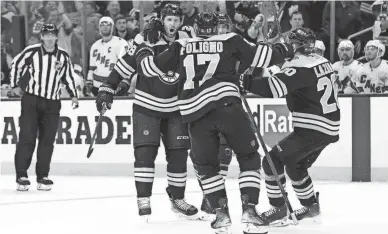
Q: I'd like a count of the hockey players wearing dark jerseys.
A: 4